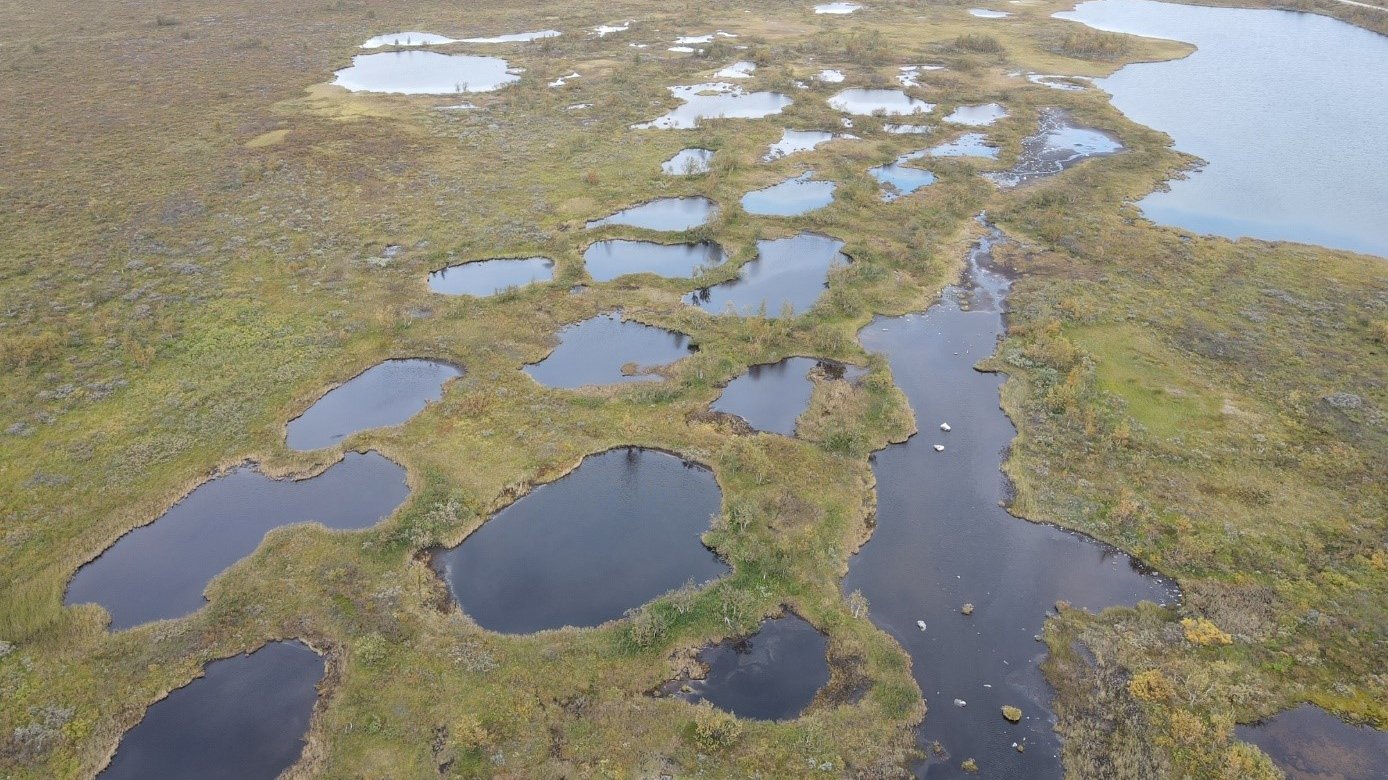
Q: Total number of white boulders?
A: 4